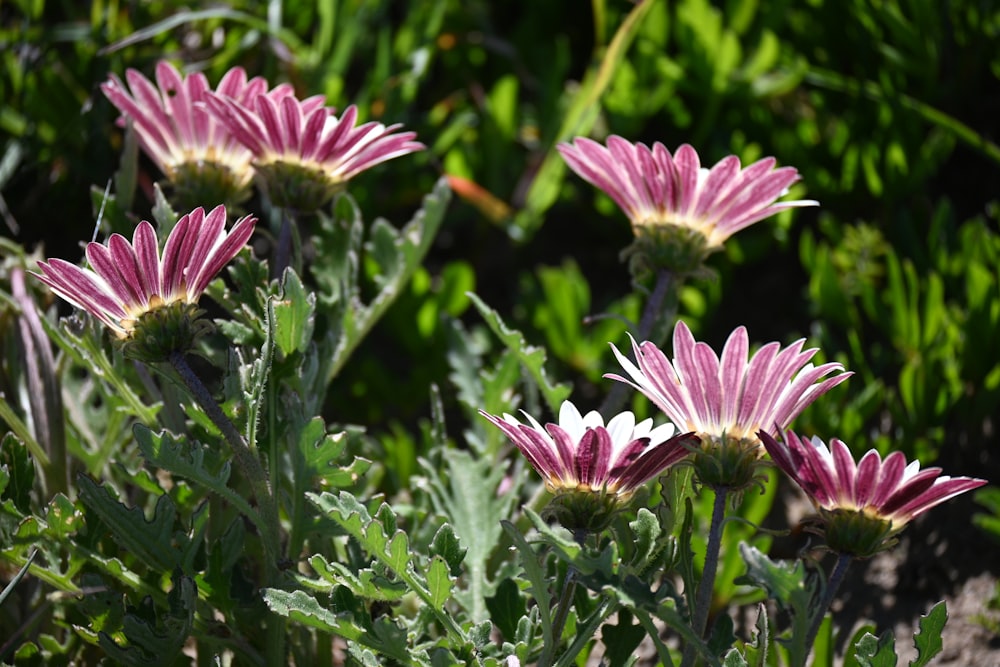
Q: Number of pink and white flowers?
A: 7